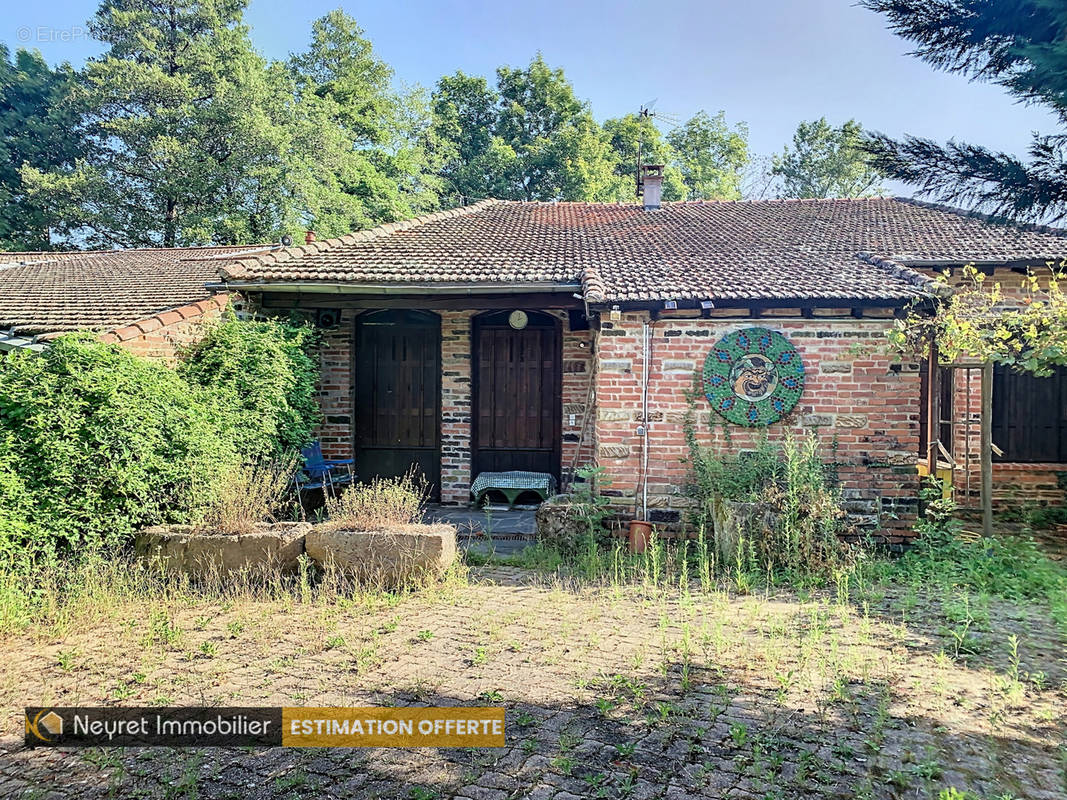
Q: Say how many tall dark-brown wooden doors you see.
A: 2